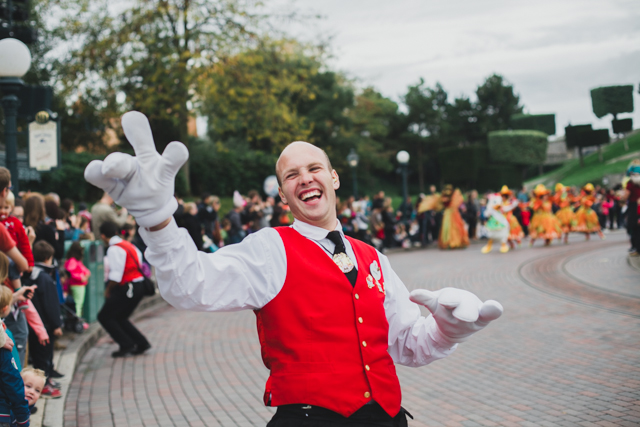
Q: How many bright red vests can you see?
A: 2